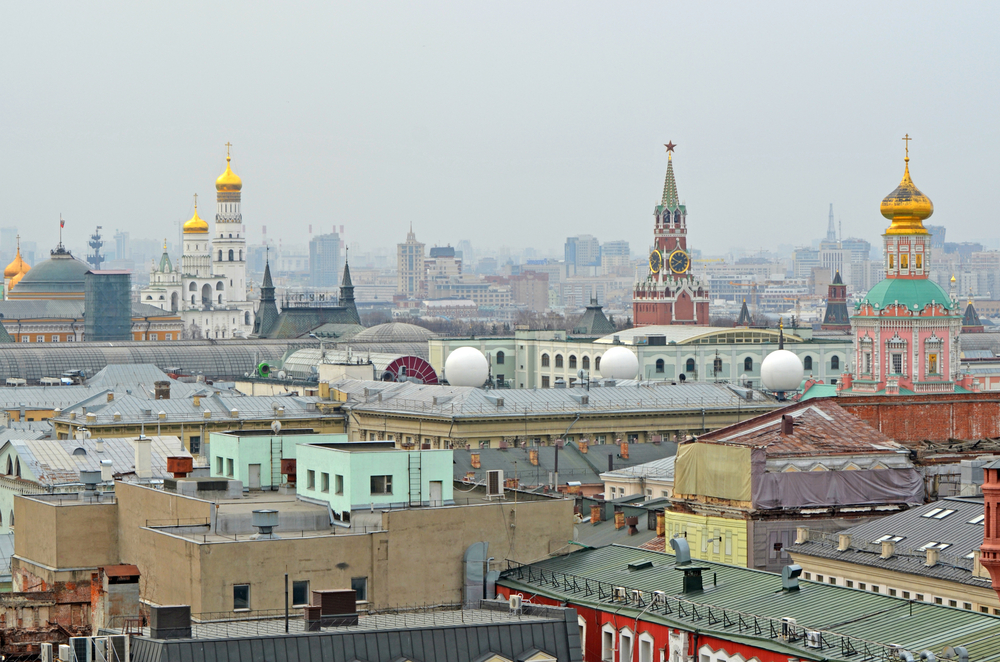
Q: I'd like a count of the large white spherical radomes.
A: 3